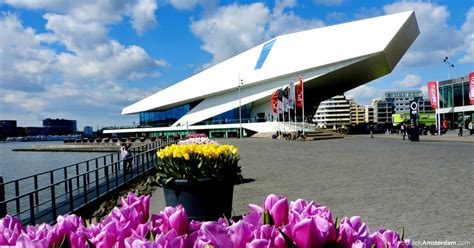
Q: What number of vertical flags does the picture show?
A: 7